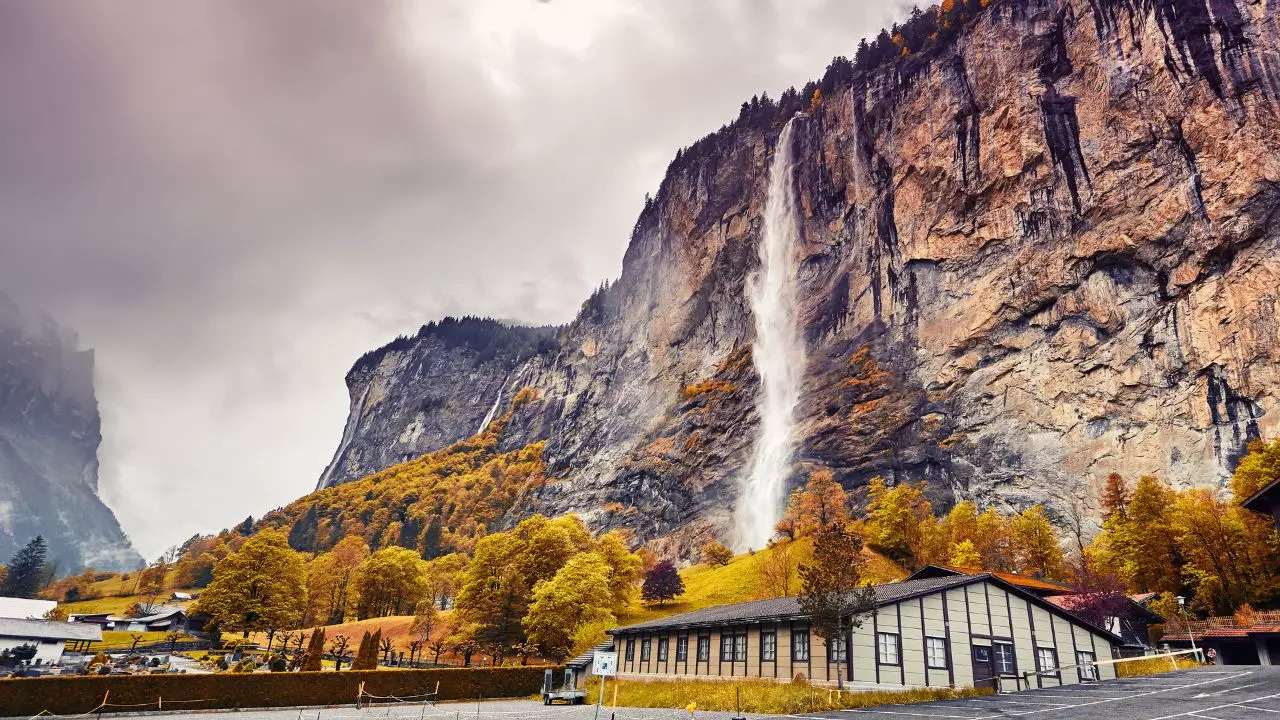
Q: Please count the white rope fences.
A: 2